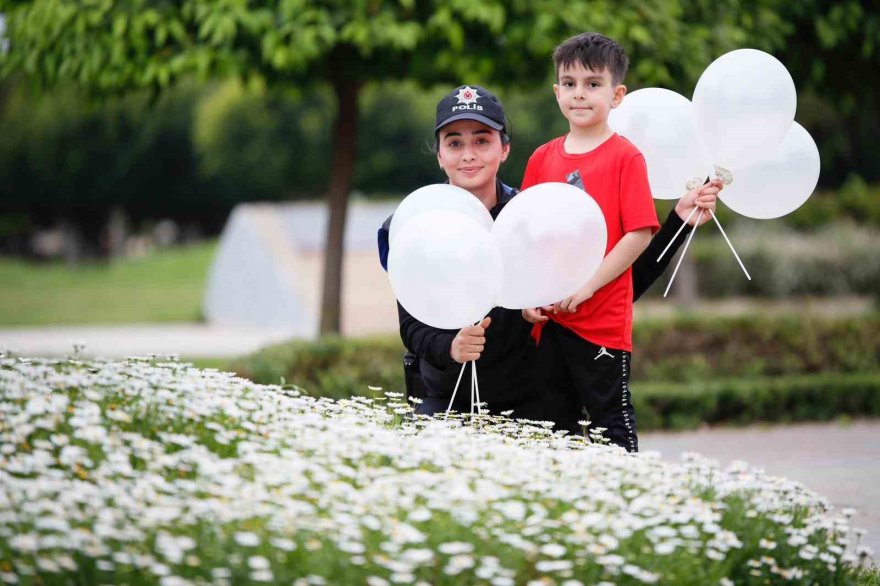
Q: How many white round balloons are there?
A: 6